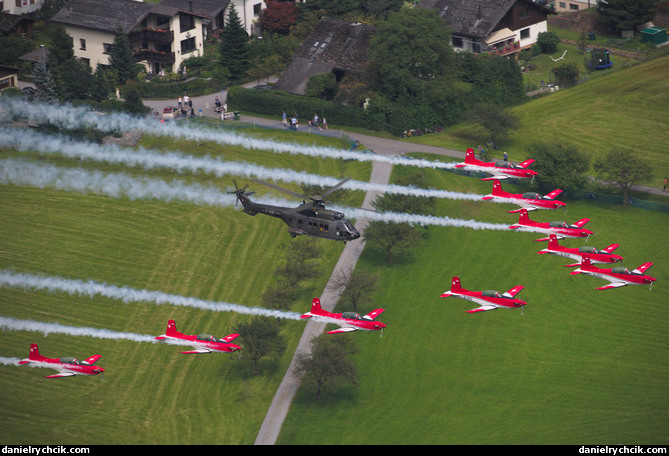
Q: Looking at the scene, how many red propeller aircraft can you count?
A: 9